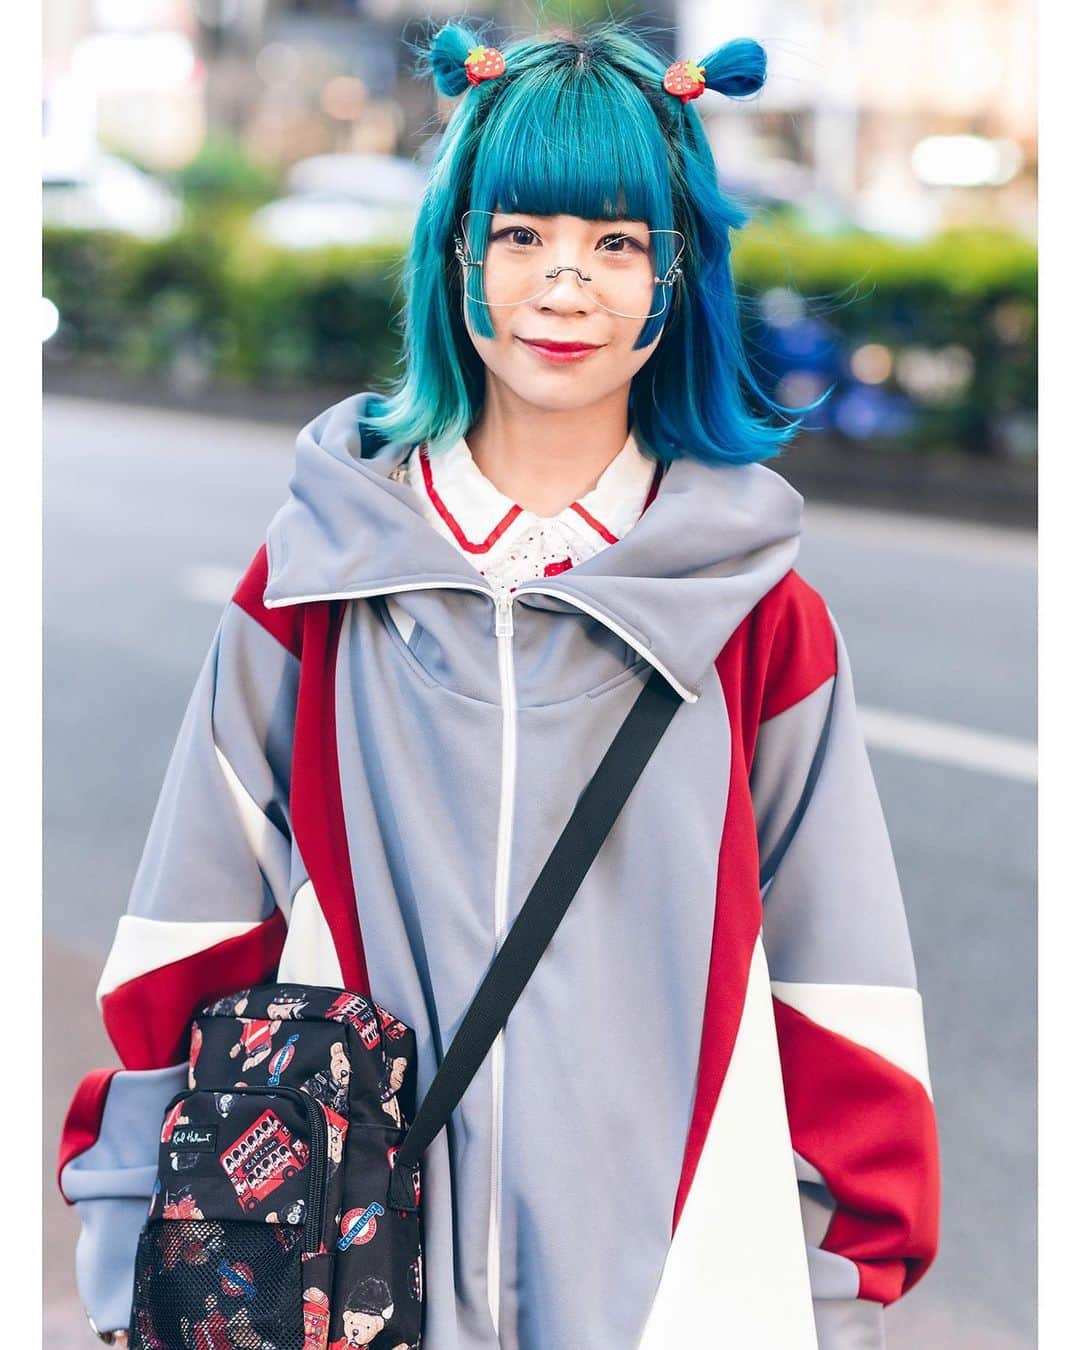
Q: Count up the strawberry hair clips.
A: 2